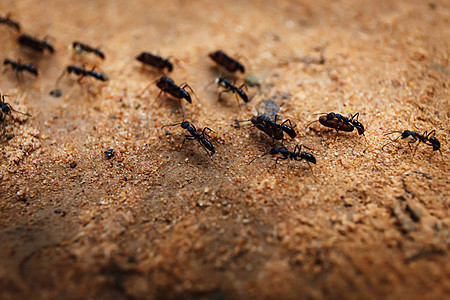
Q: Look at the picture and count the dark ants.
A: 15